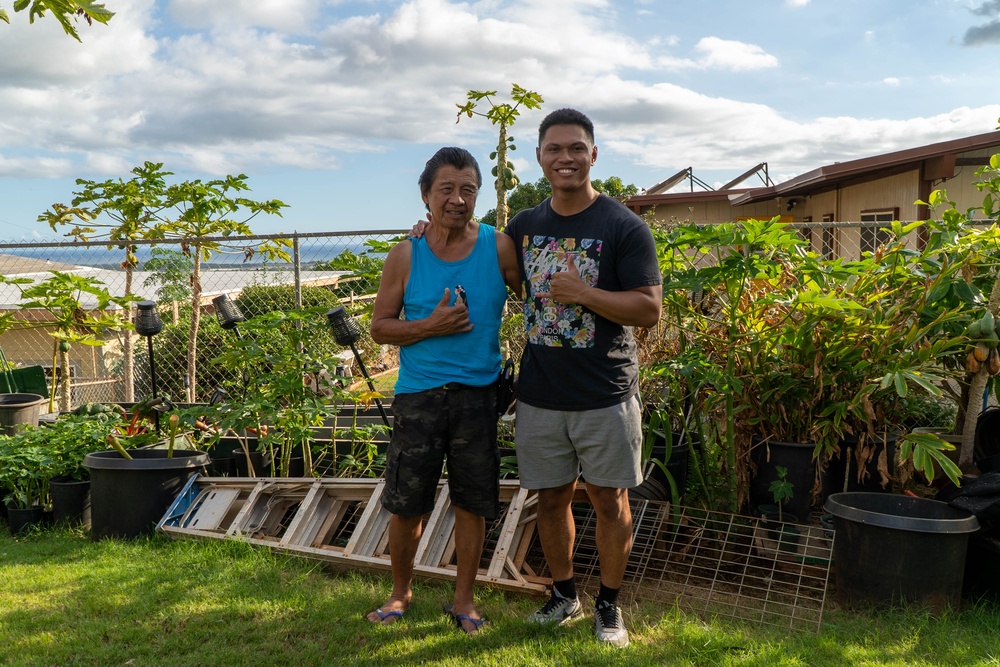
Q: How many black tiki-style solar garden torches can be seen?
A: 3